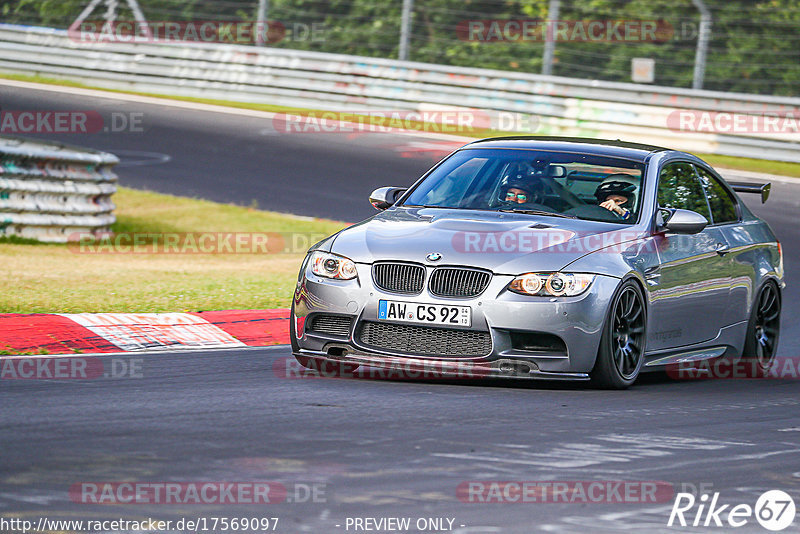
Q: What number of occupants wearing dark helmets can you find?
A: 2